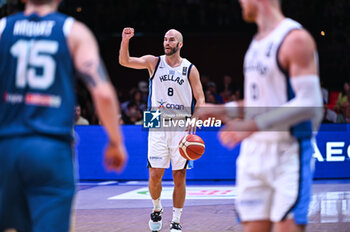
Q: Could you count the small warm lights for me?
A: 2